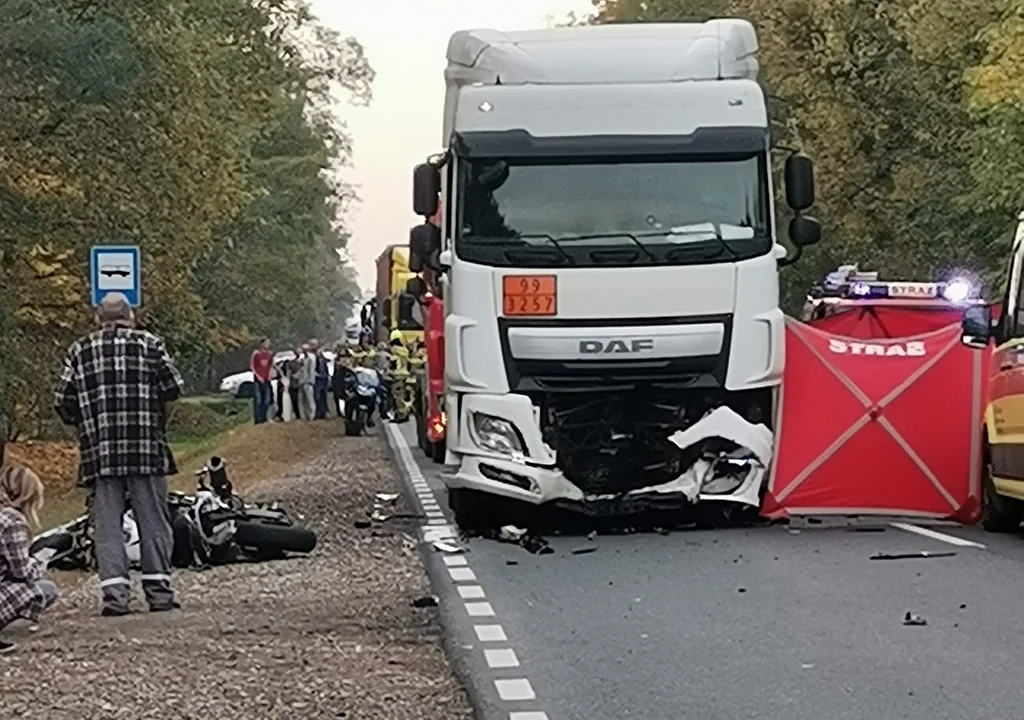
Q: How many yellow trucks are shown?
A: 1